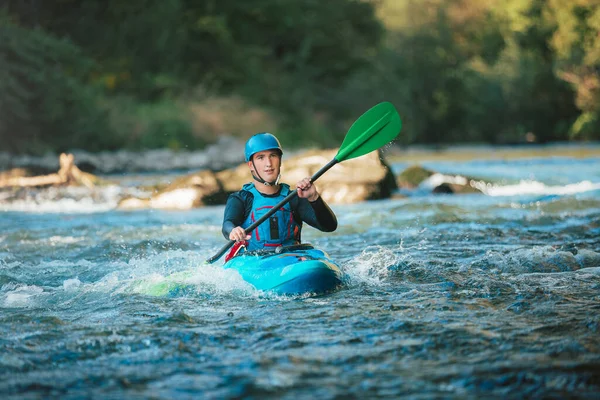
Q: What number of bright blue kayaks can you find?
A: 1